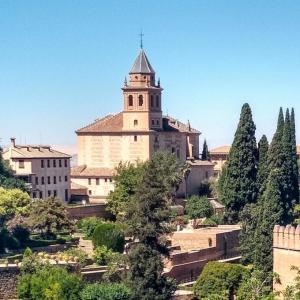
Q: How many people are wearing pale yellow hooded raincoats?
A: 0